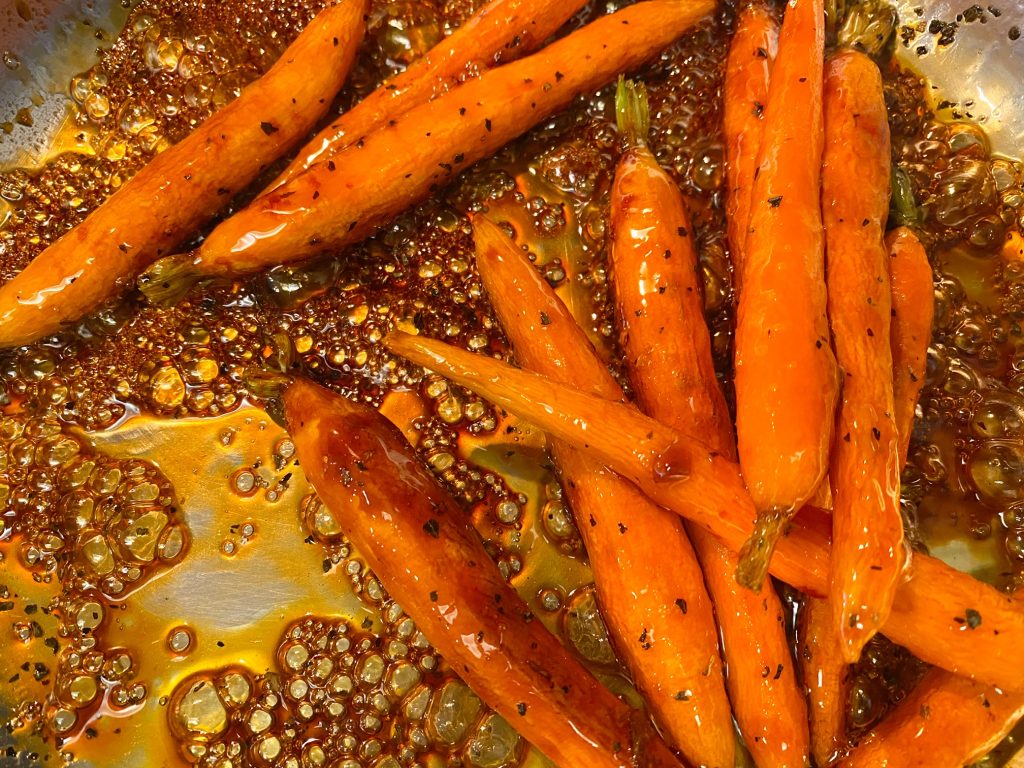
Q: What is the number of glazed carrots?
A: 12